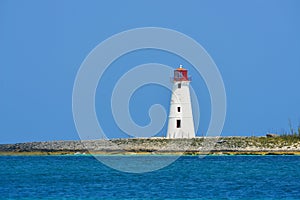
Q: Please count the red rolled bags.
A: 0